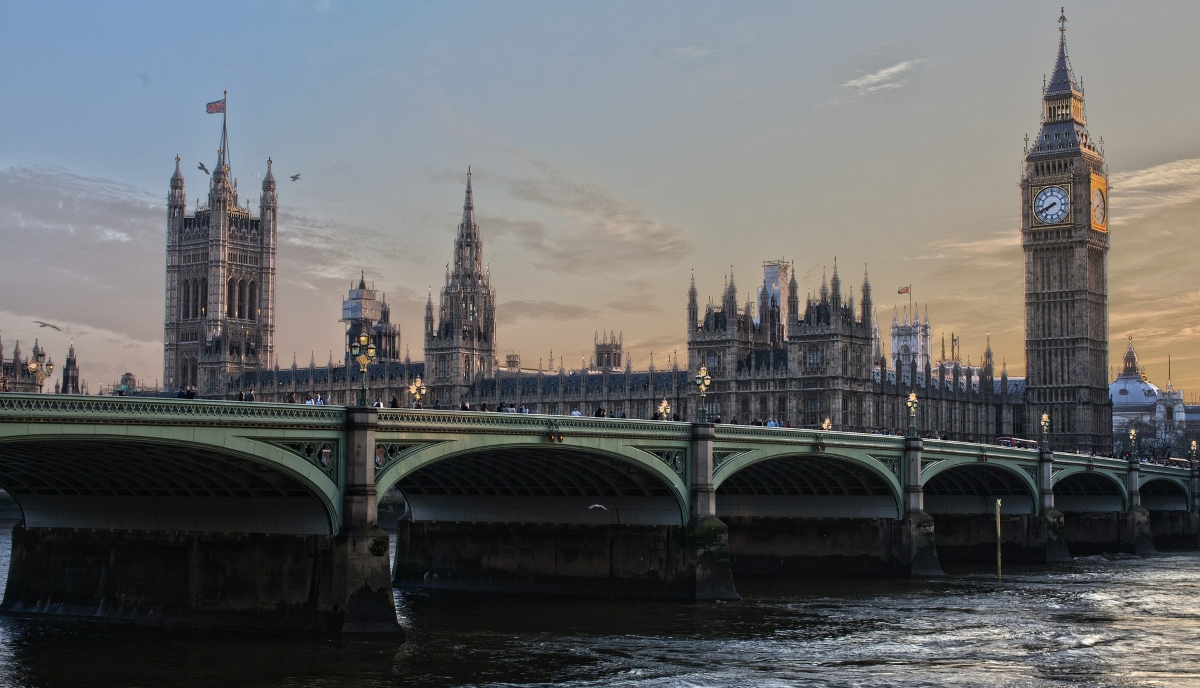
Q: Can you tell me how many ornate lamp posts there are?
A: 10